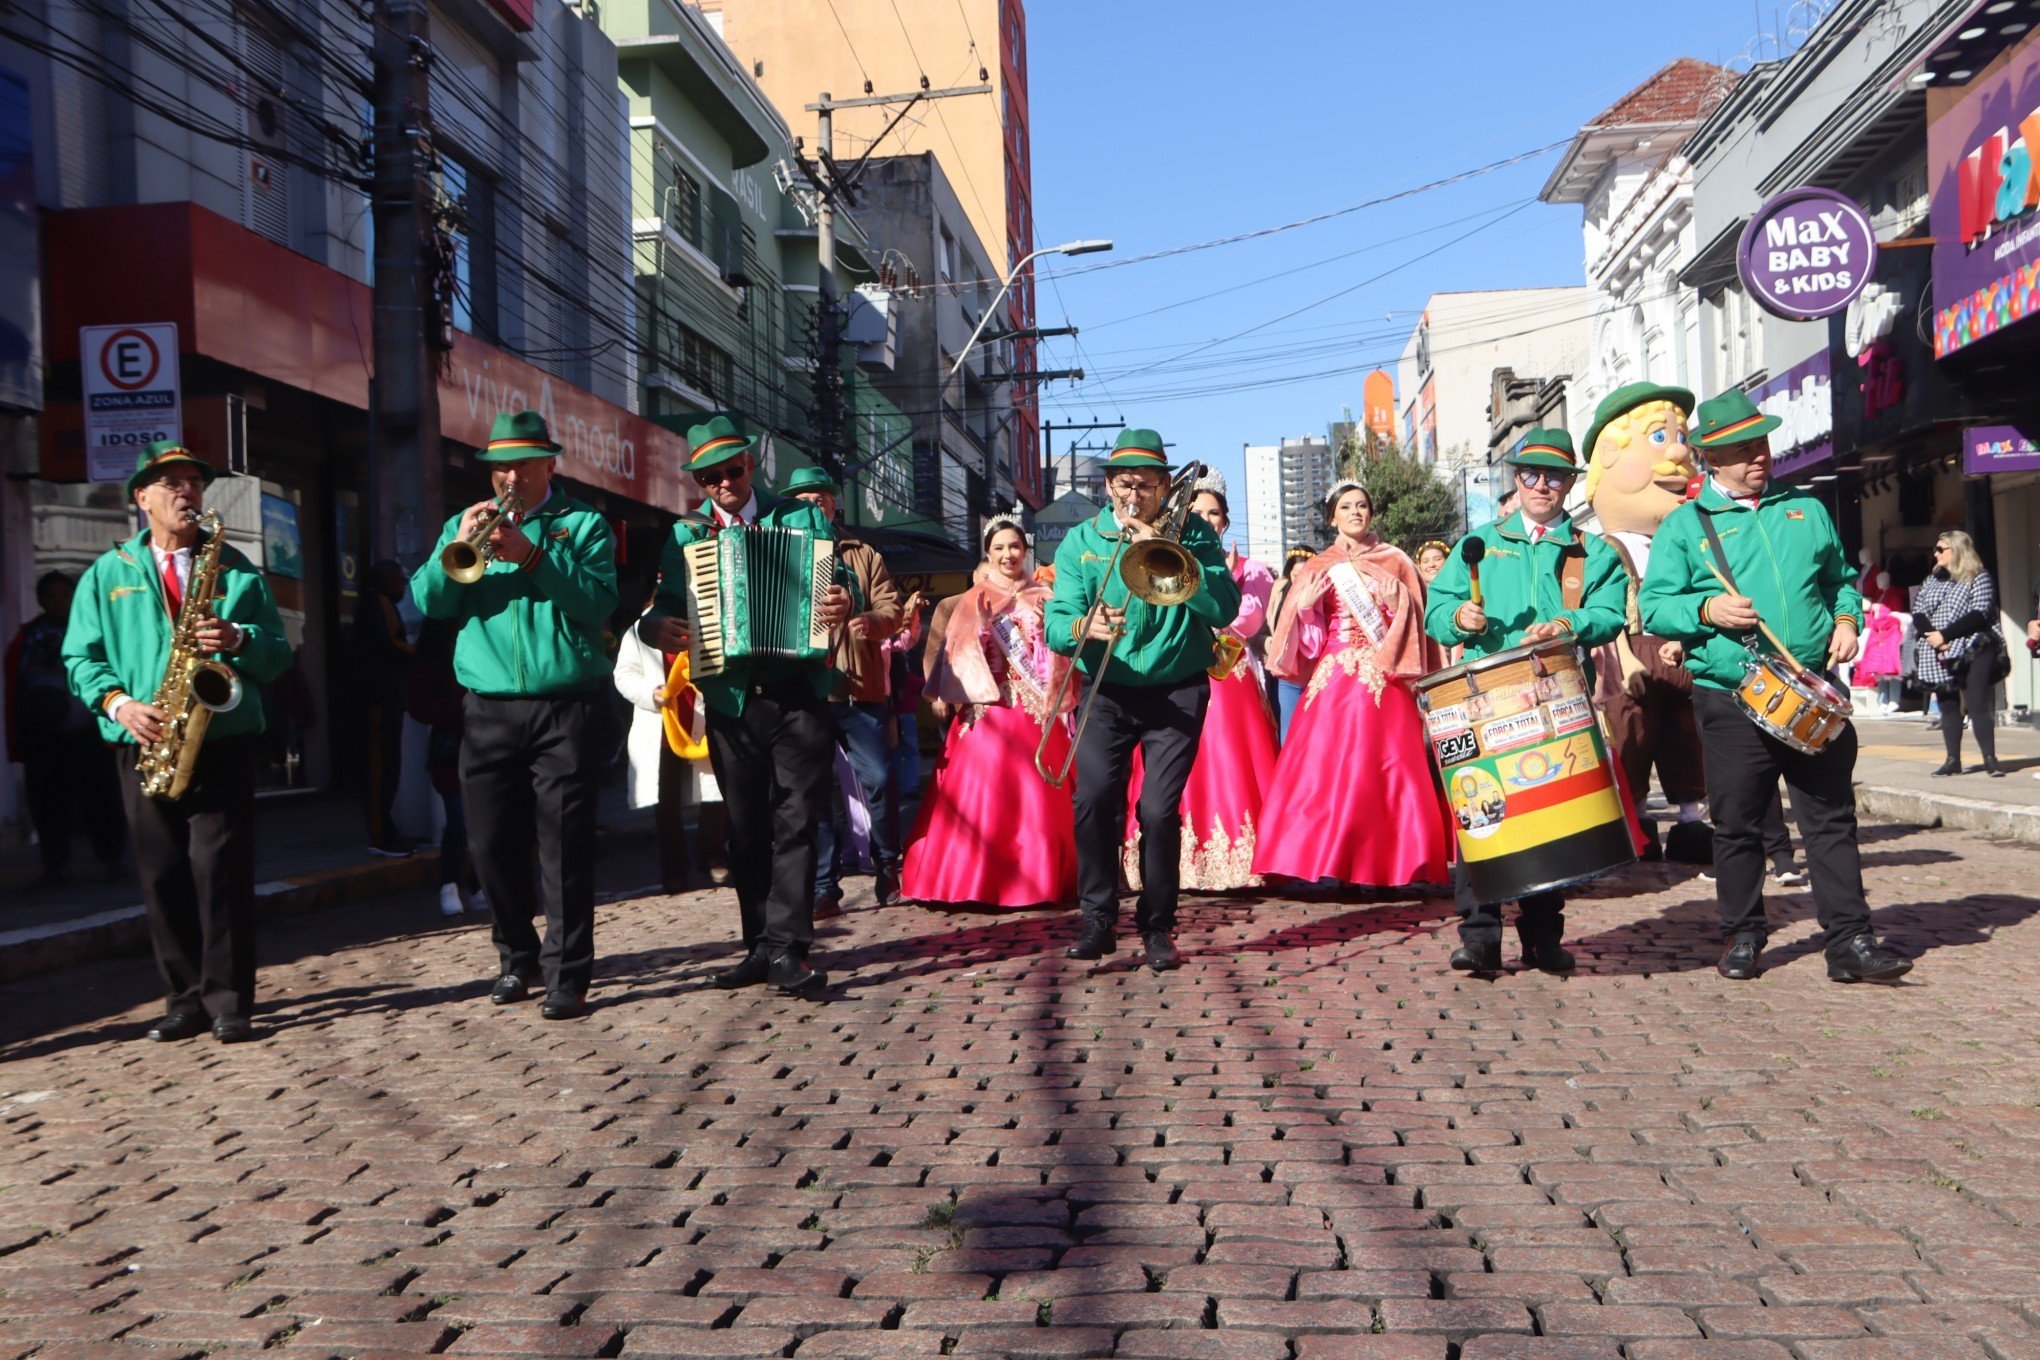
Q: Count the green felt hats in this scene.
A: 8